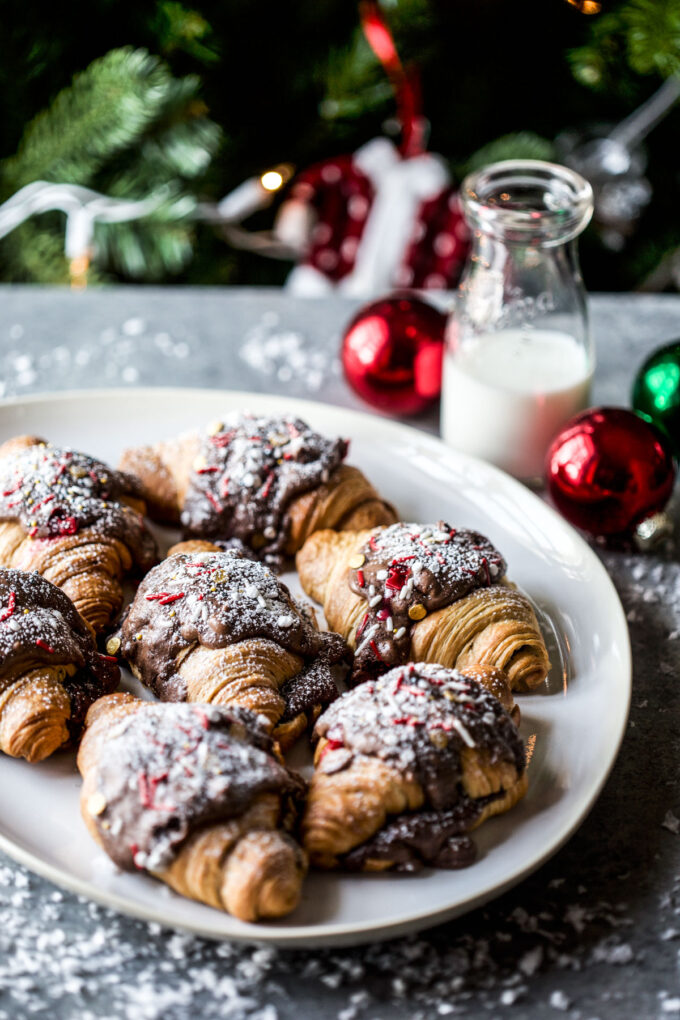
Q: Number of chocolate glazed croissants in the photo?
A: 7